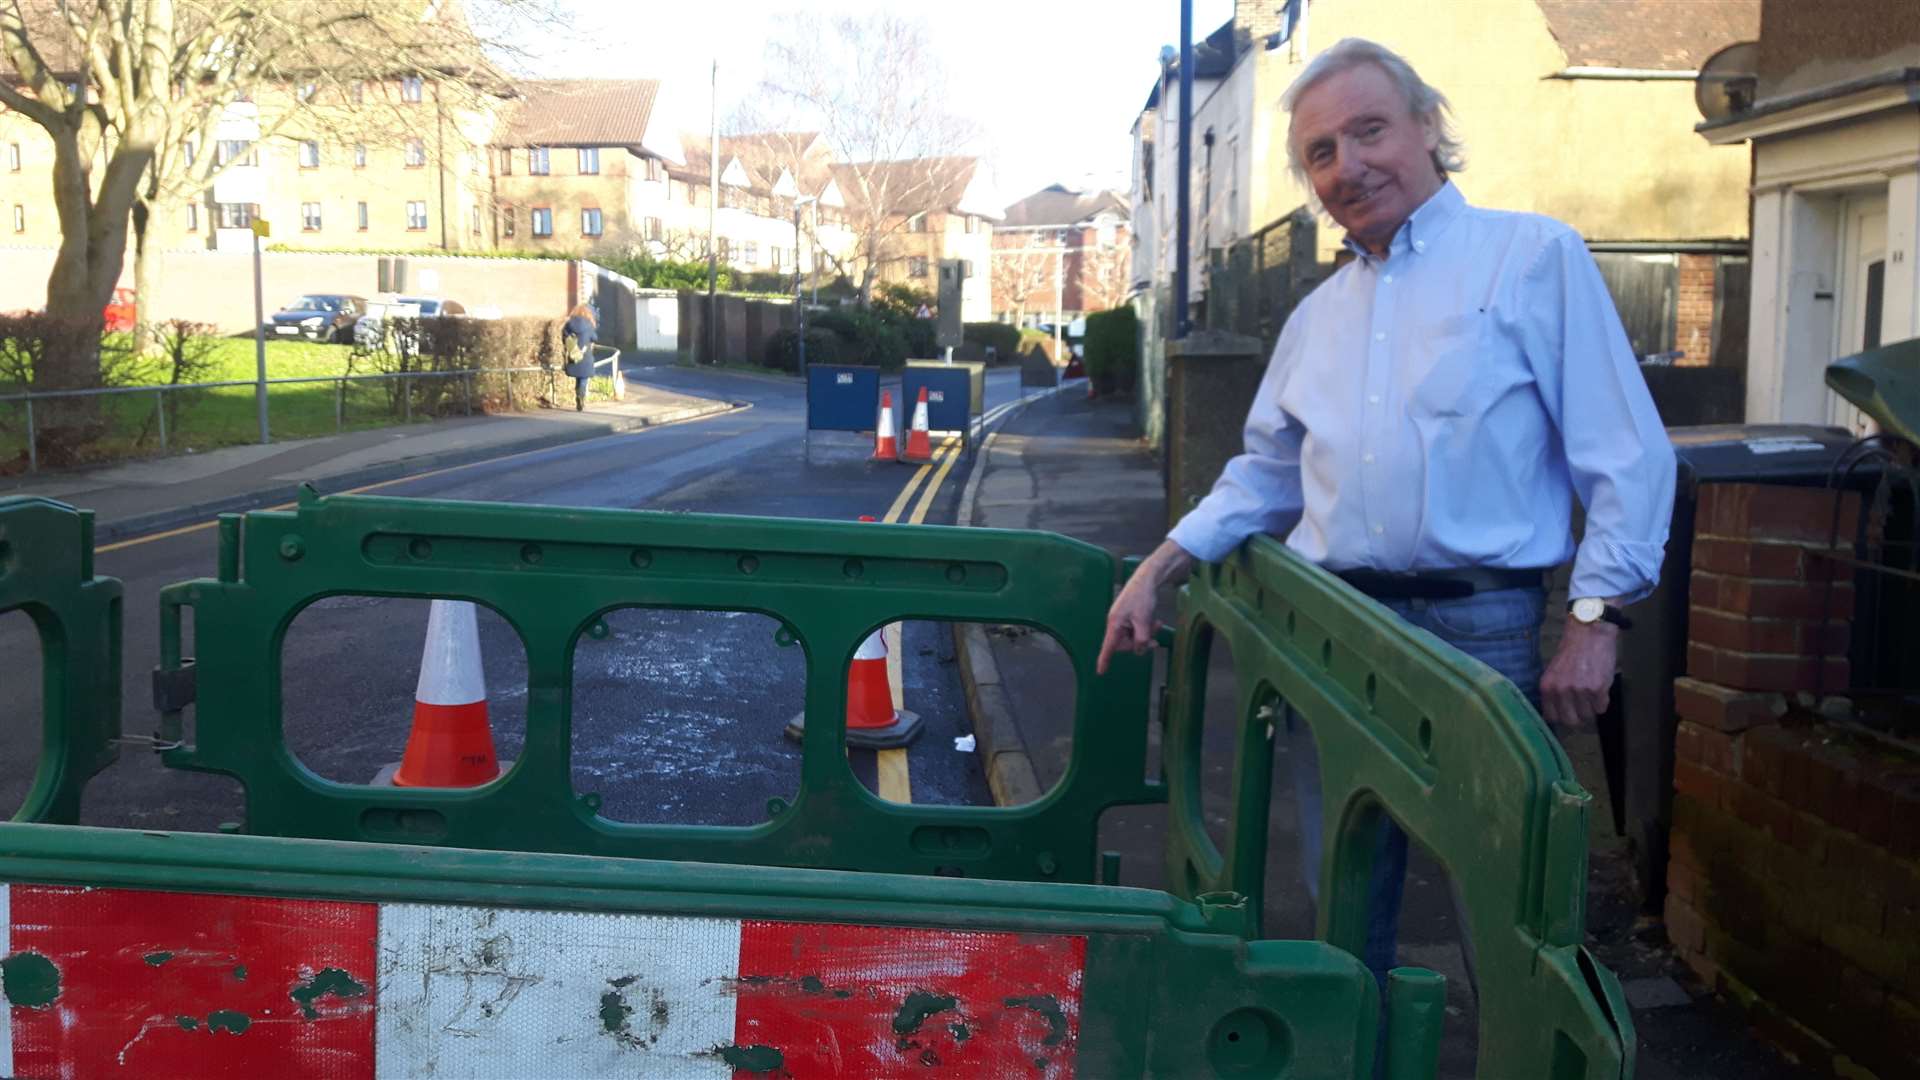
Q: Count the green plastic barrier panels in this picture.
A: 4